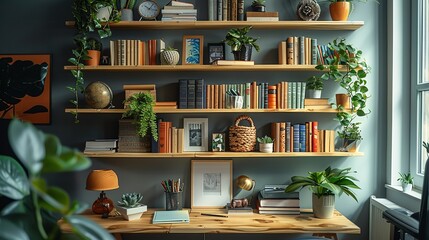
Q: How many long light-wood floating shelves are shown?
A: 4